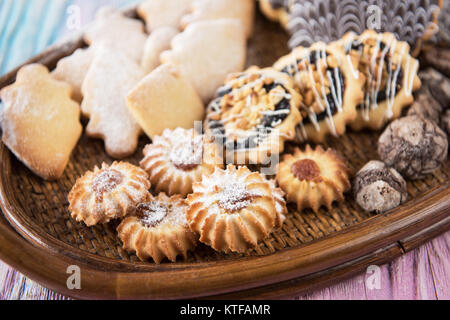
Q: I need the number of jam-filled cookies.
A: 5